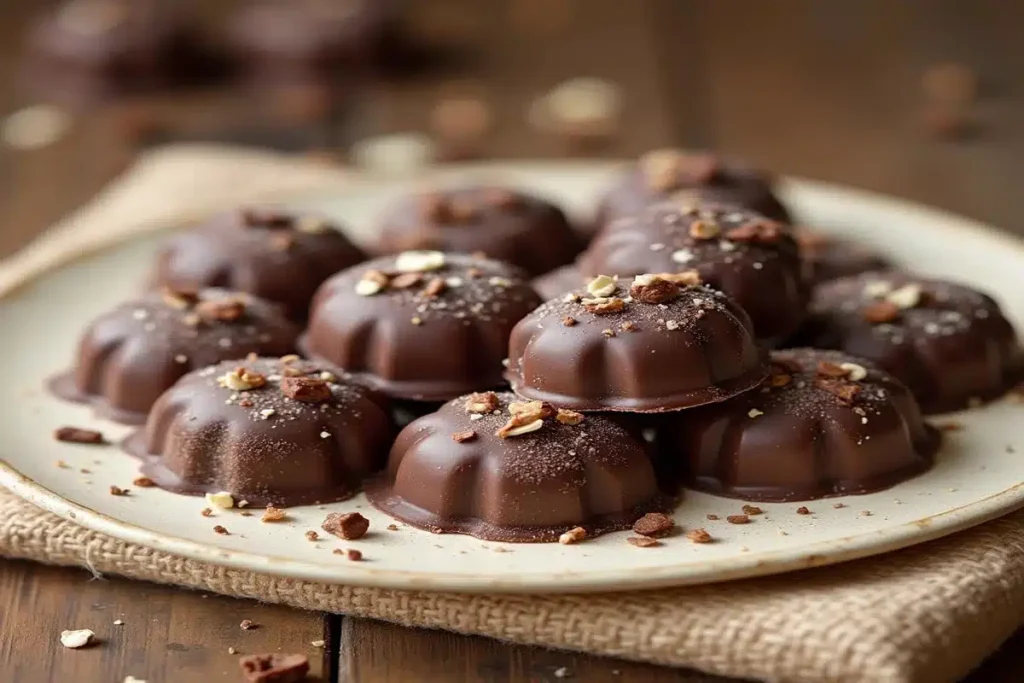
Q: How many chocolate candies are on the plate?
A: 12